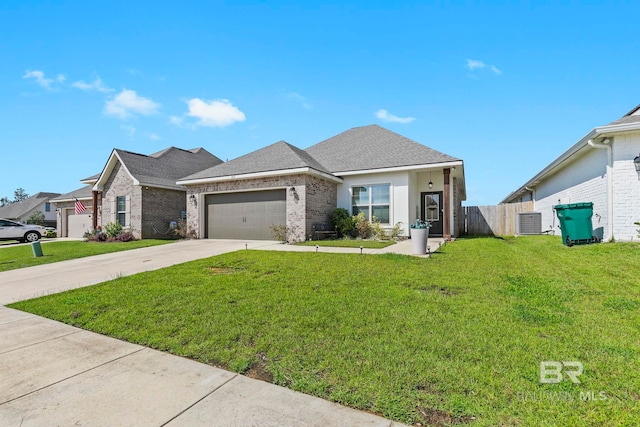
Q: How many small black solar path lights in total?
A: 6